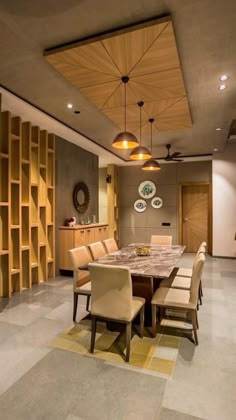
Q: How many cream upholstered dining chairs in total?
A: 8